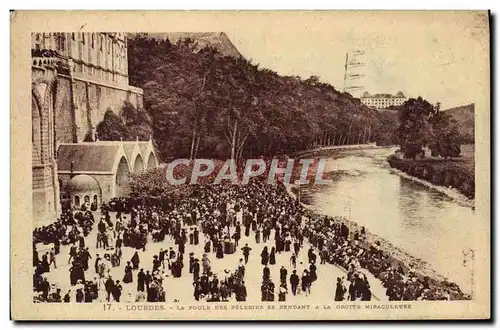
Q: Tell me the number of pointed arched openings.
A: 3